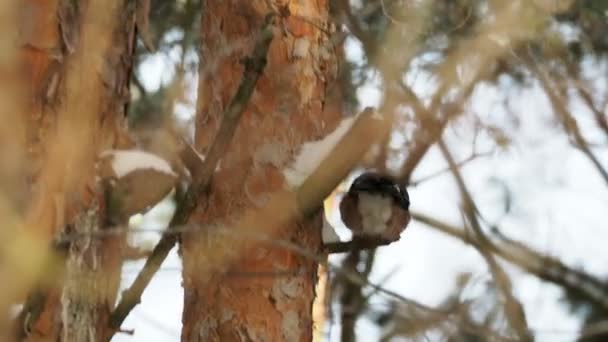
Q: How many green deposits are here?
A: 0